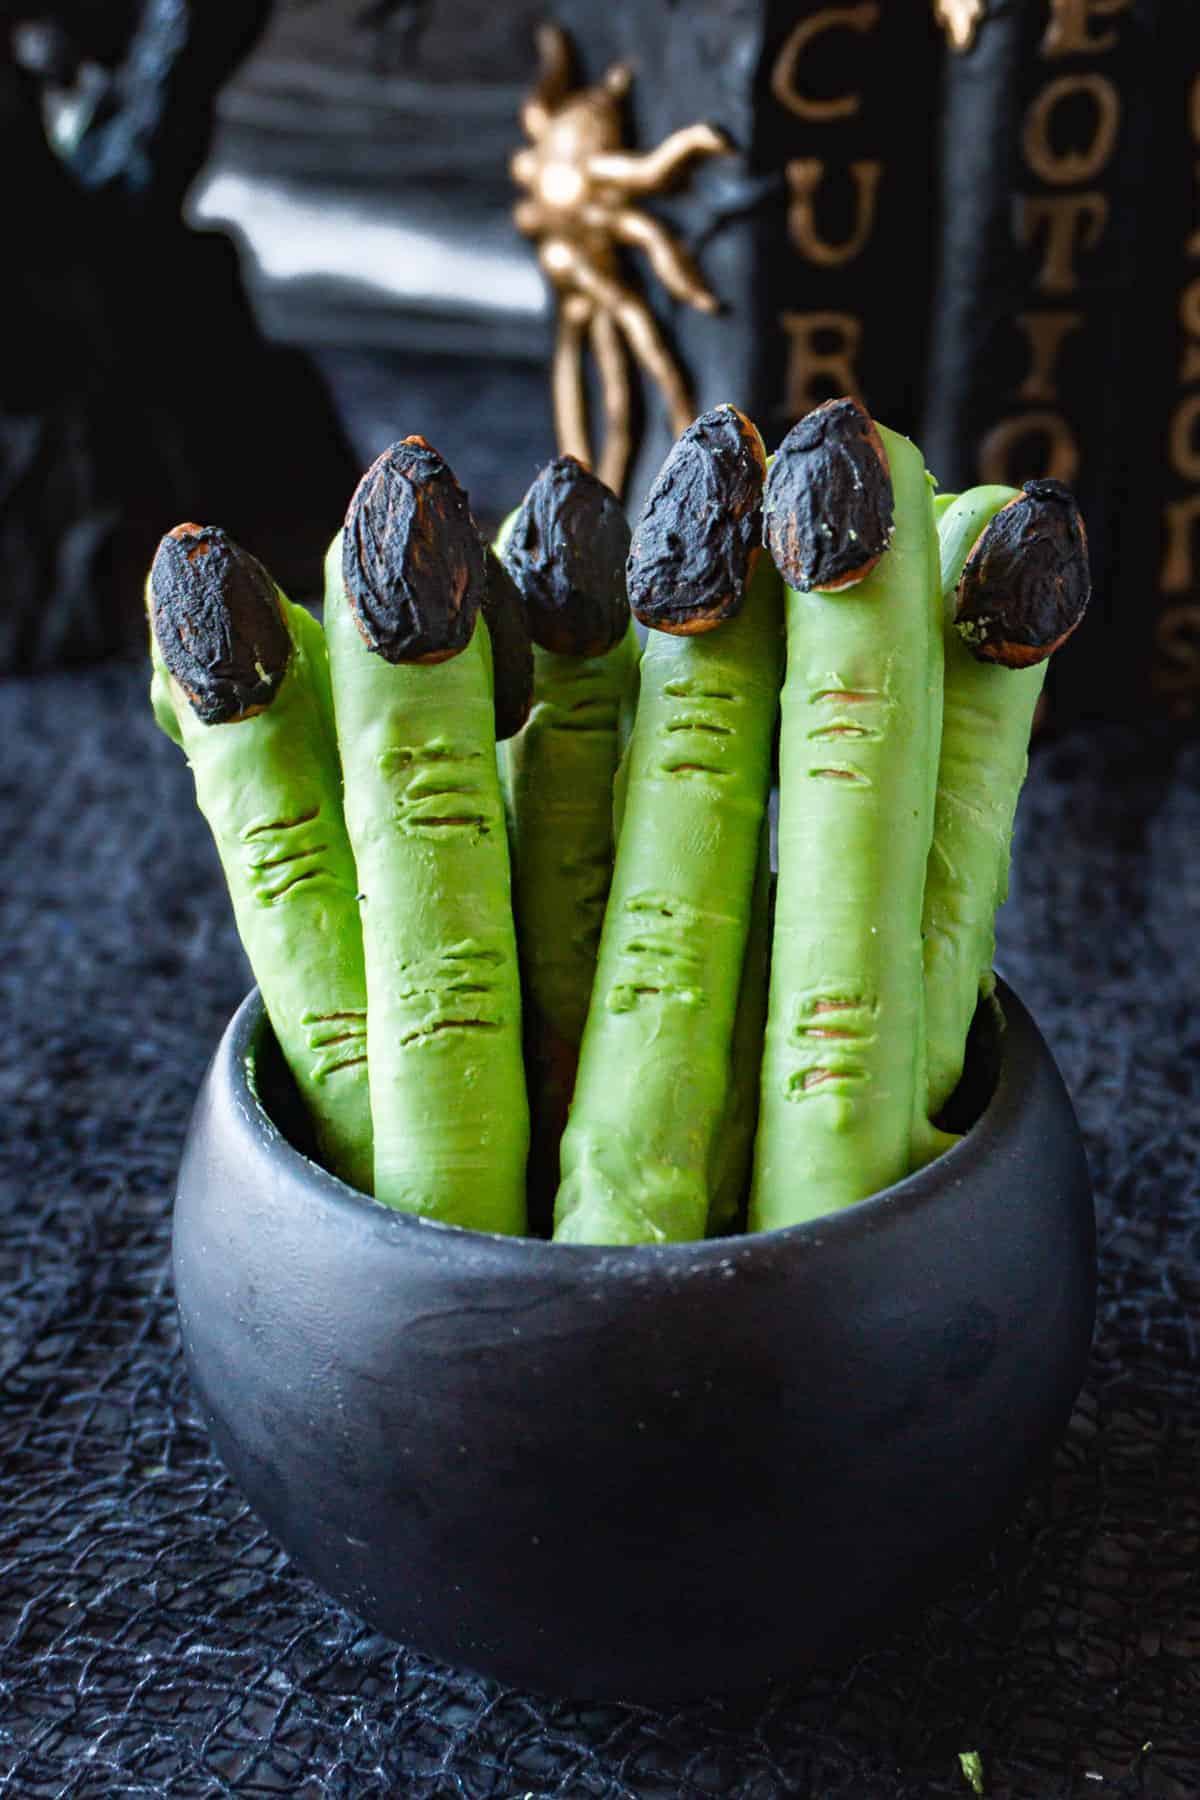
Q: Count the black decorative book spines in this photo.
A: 3